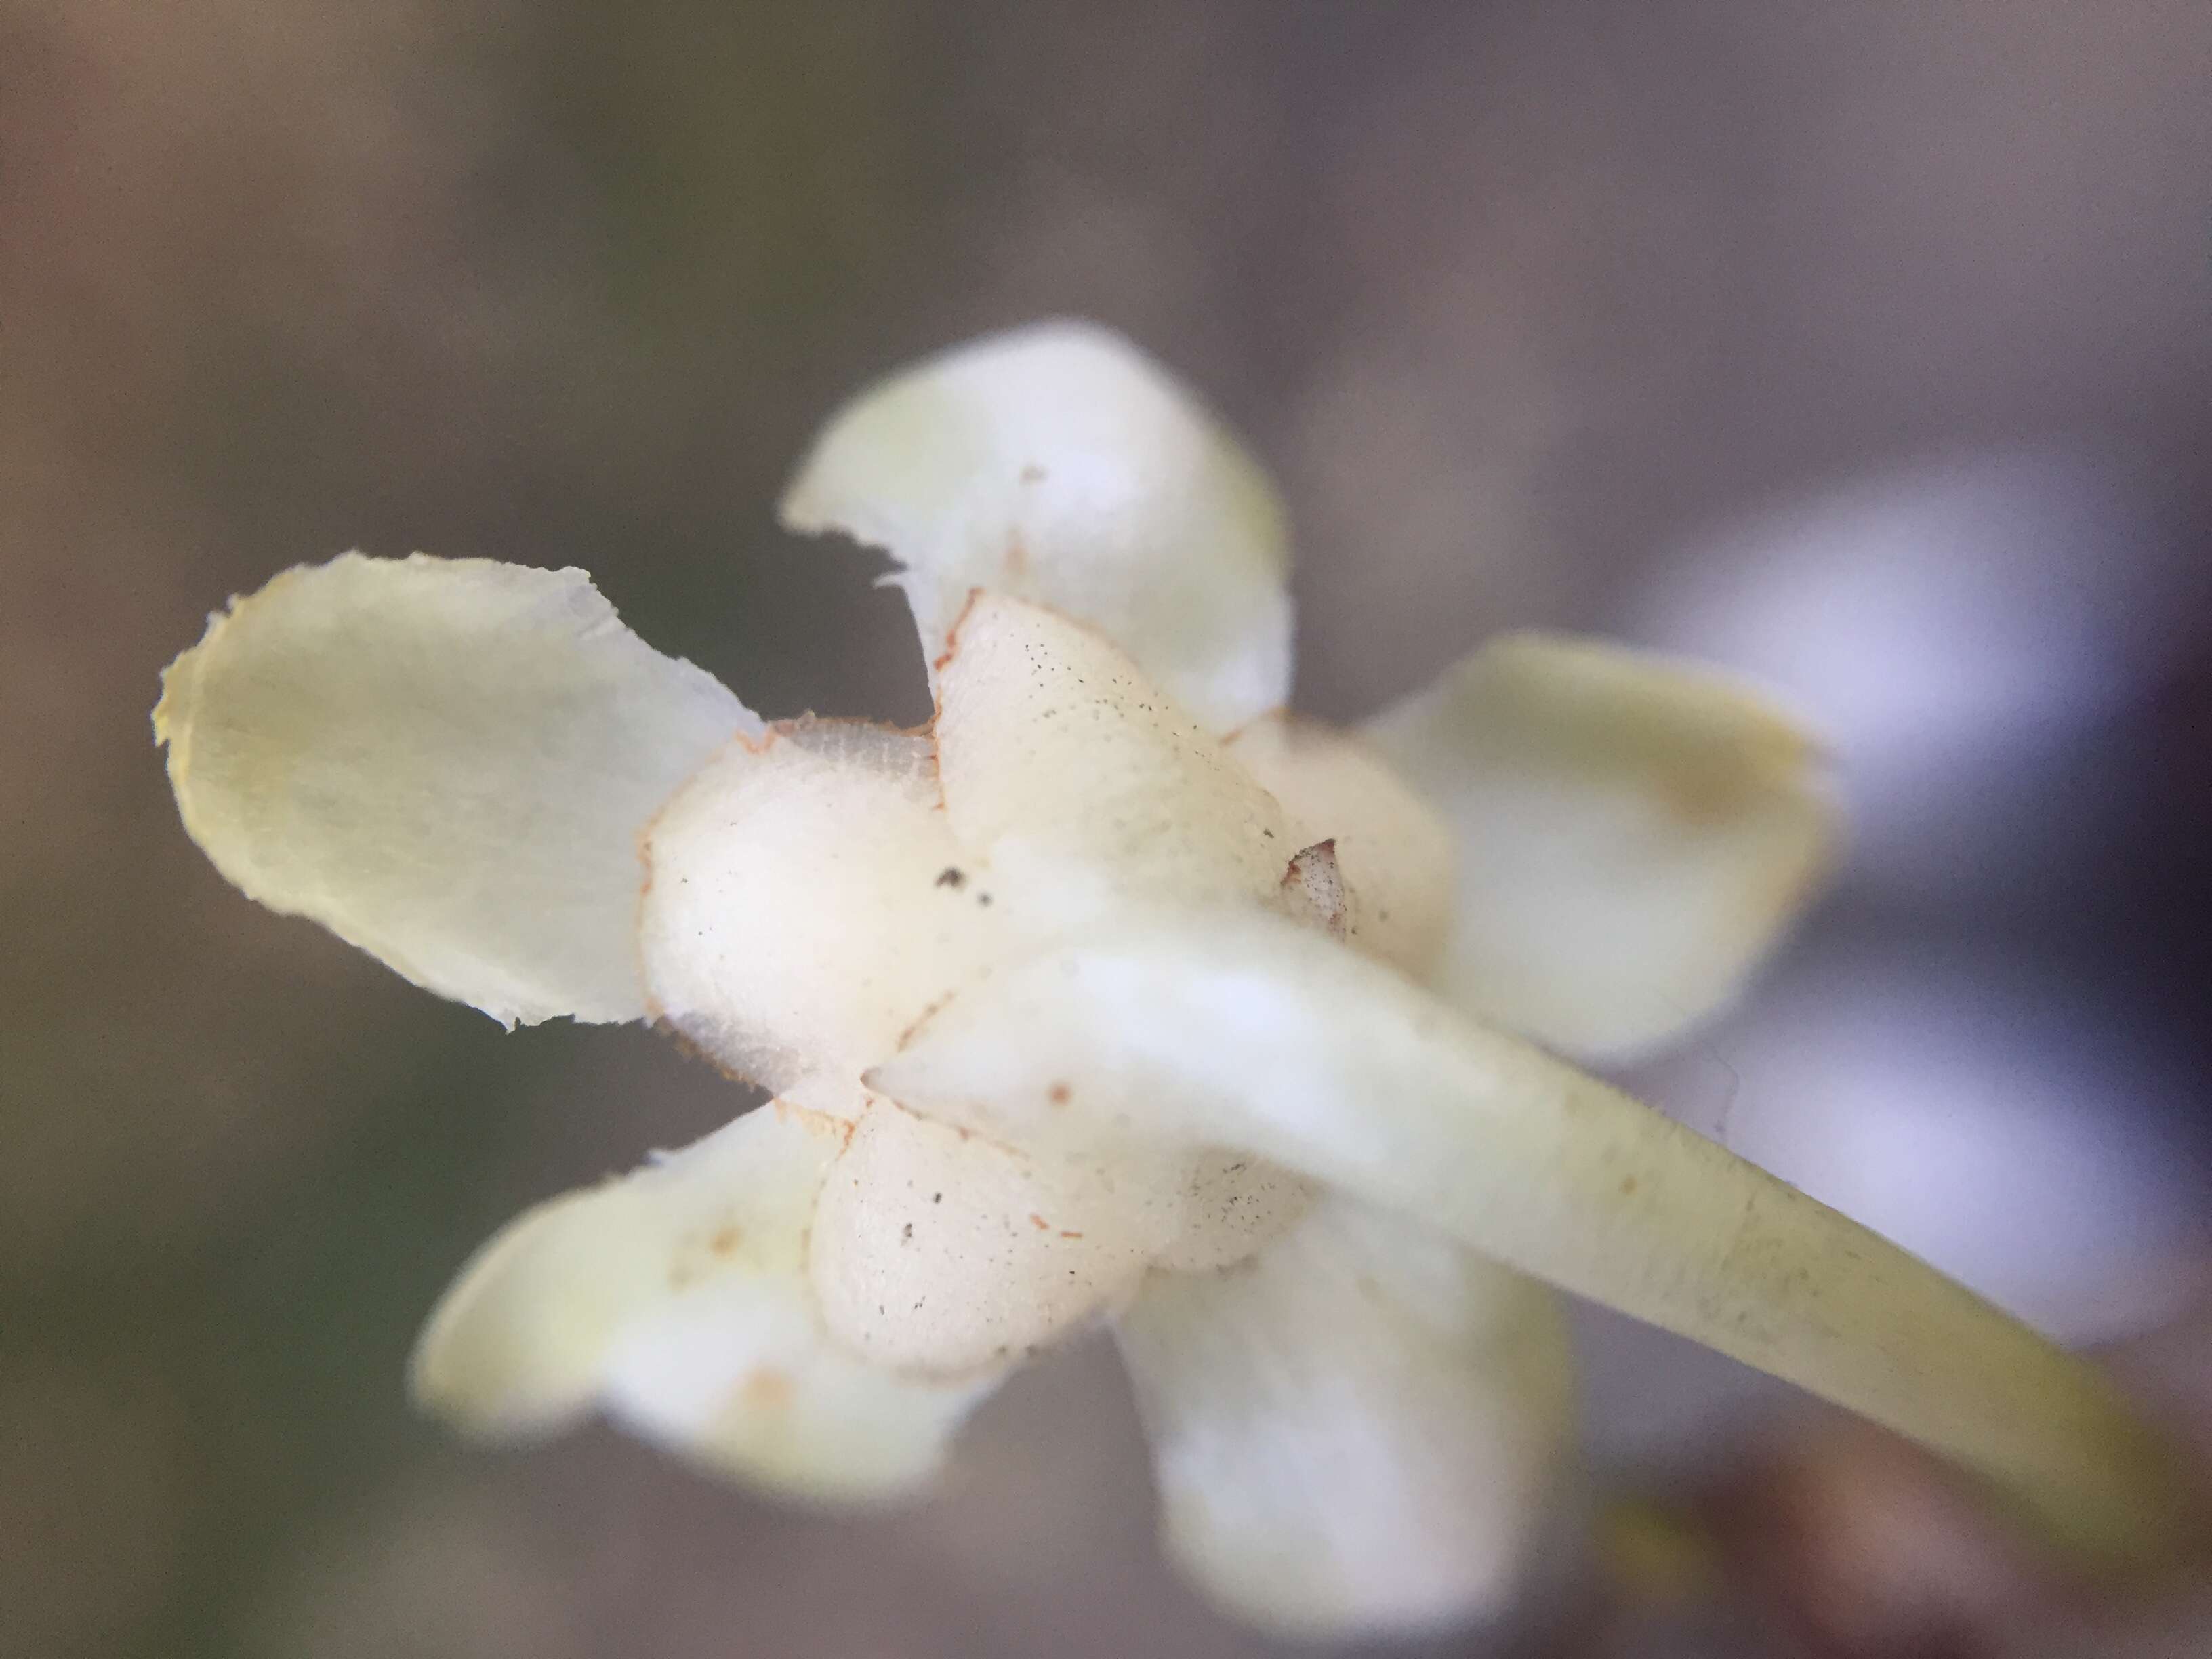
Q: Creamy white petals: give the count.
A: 5